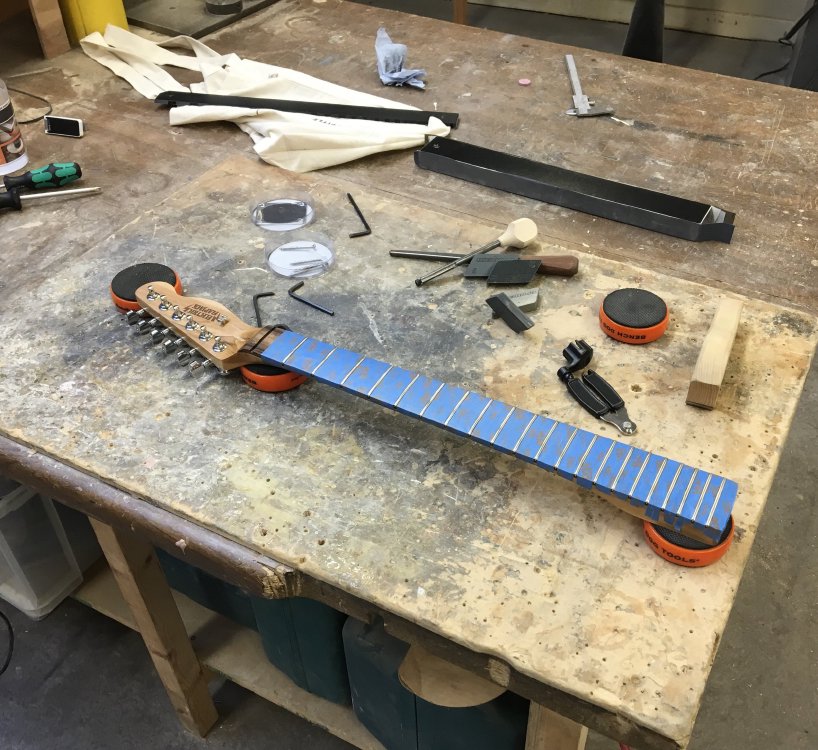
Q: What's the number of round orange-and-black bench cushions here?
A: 4